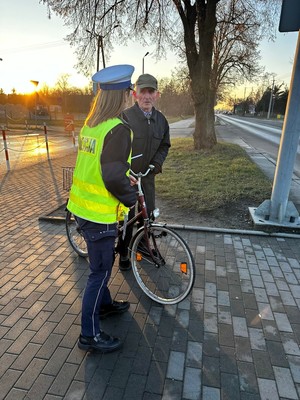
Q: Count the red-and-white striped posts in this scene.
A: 3